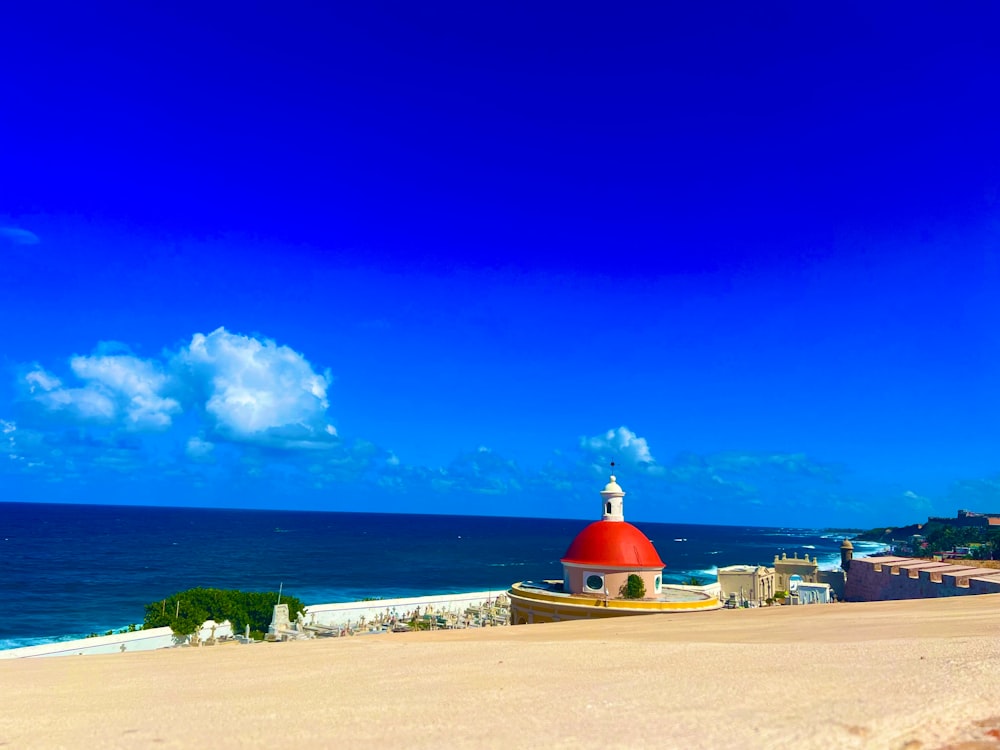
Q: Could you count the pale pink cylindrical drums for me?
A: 1